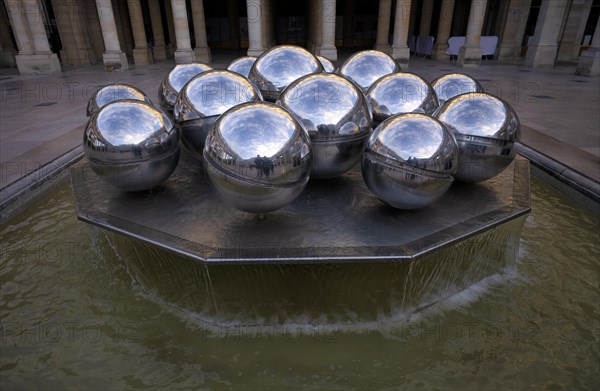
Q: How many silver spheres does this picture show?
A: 14